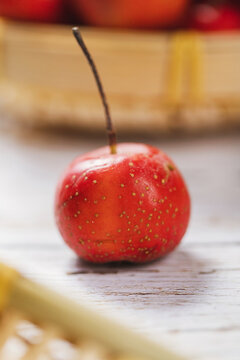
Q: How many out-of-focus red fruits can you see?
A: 3